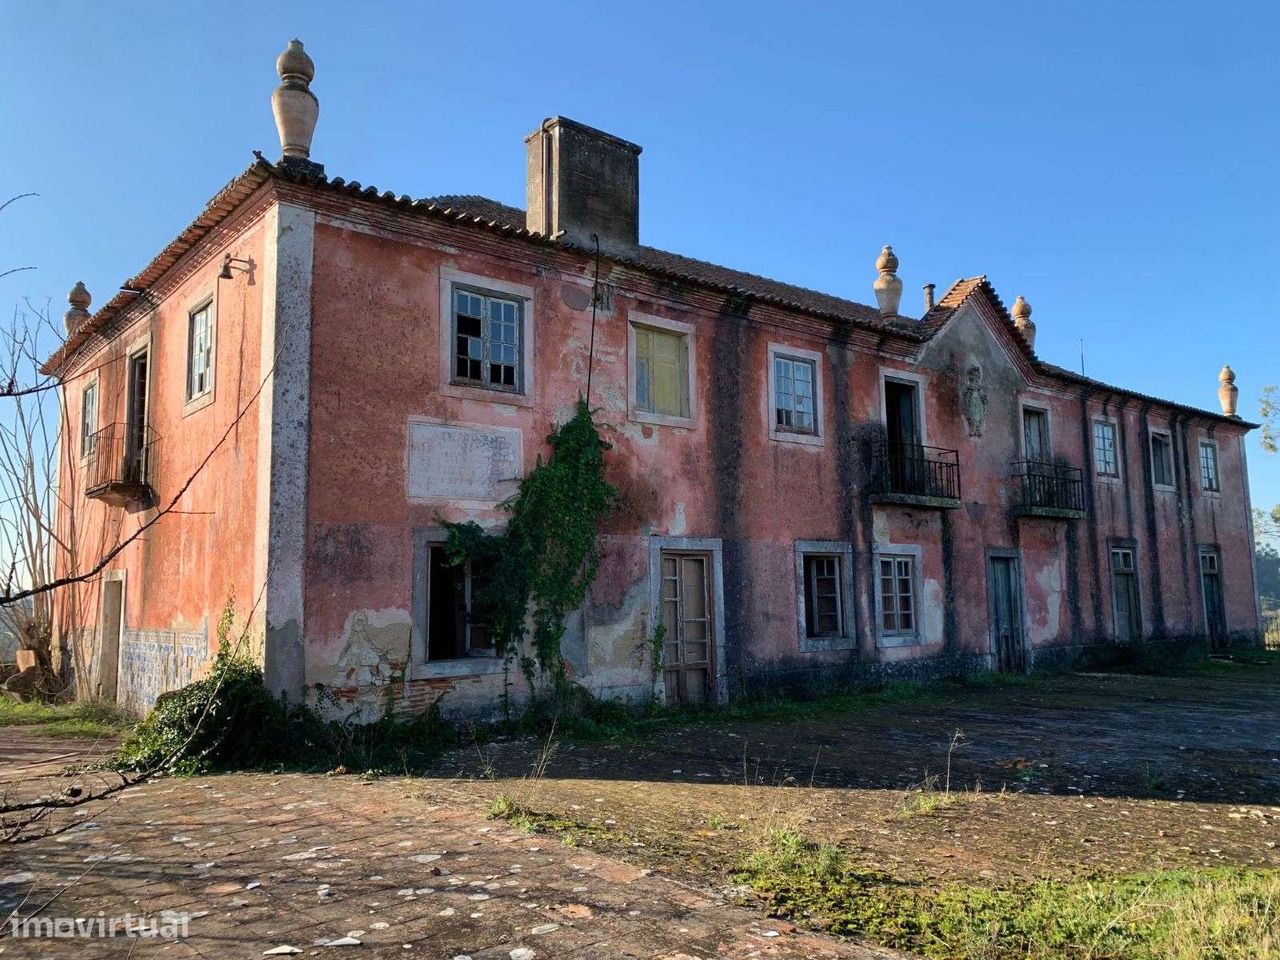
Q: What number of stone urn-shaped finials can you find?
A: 5